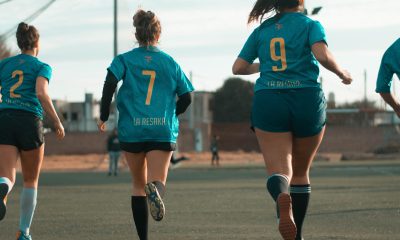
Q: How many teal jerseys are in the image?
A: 4